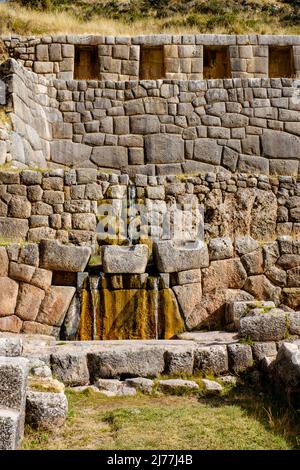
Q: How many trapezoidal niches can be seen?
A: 4